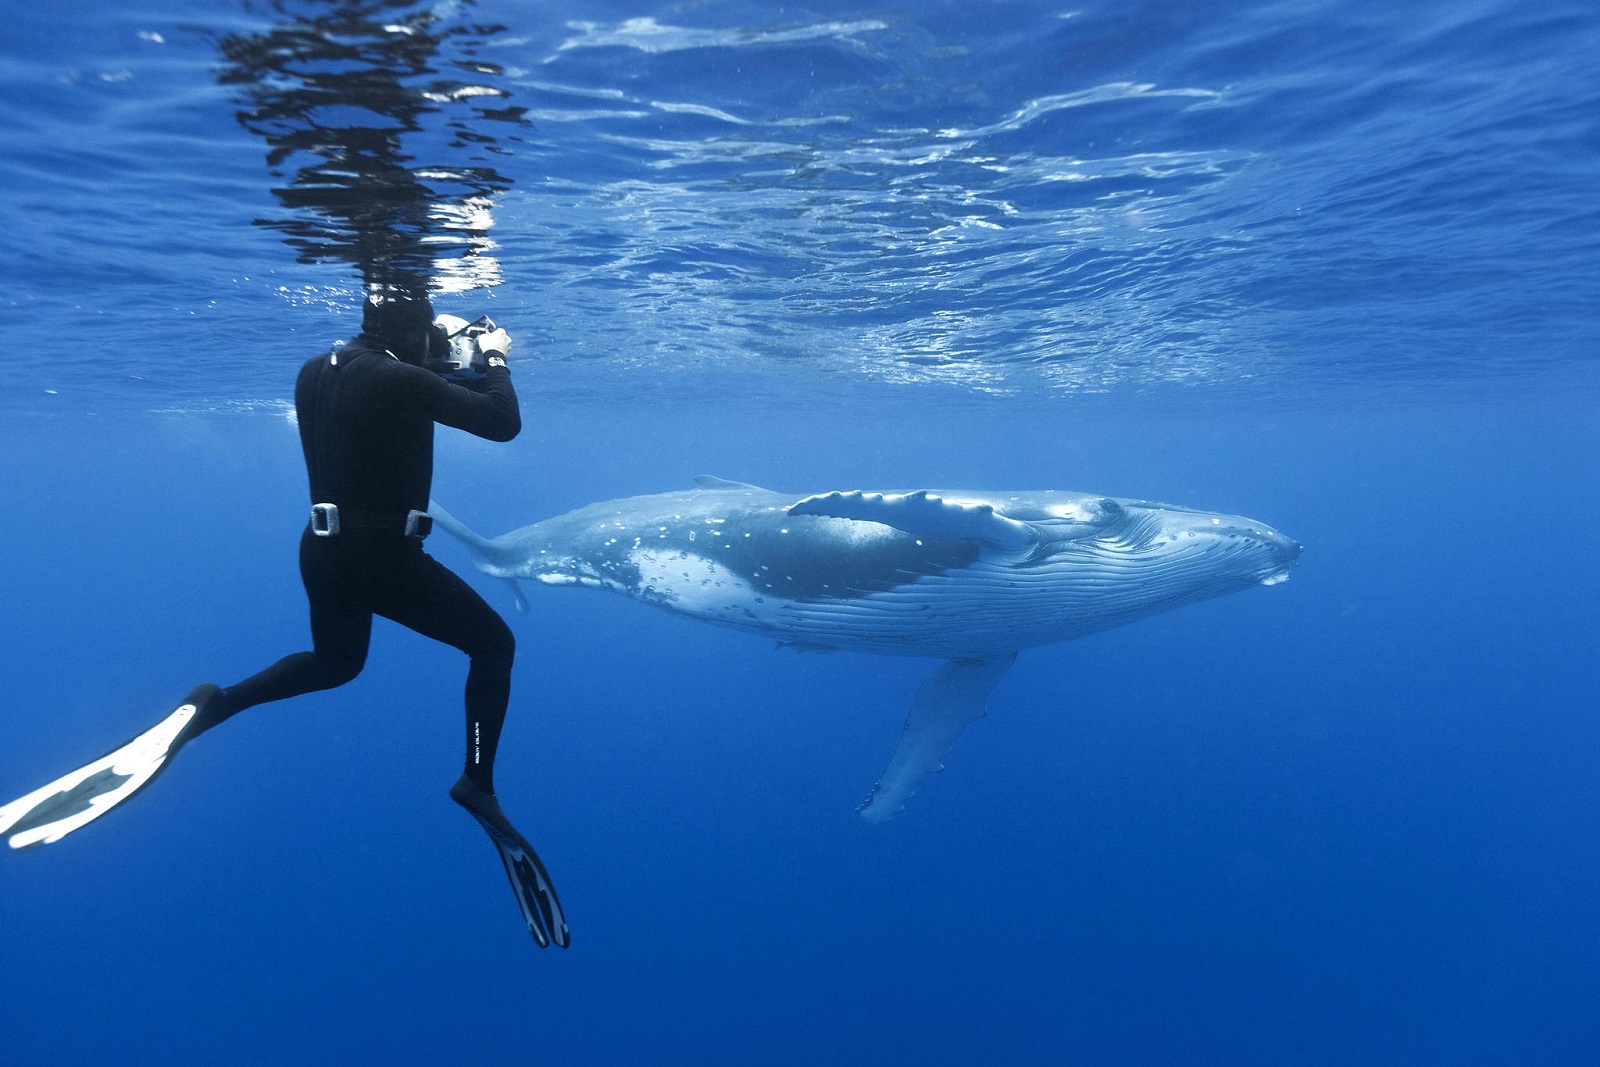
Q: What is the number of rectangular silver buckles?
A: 2